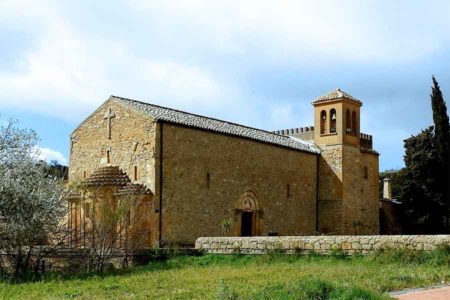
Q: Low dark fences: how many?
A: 1